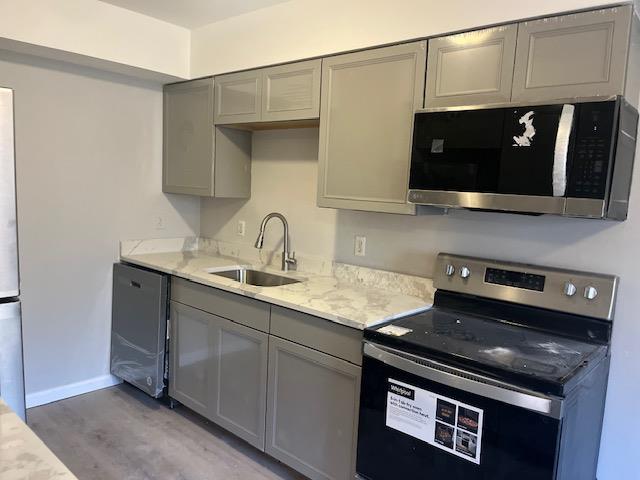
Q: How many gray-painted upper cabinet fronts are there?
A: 6